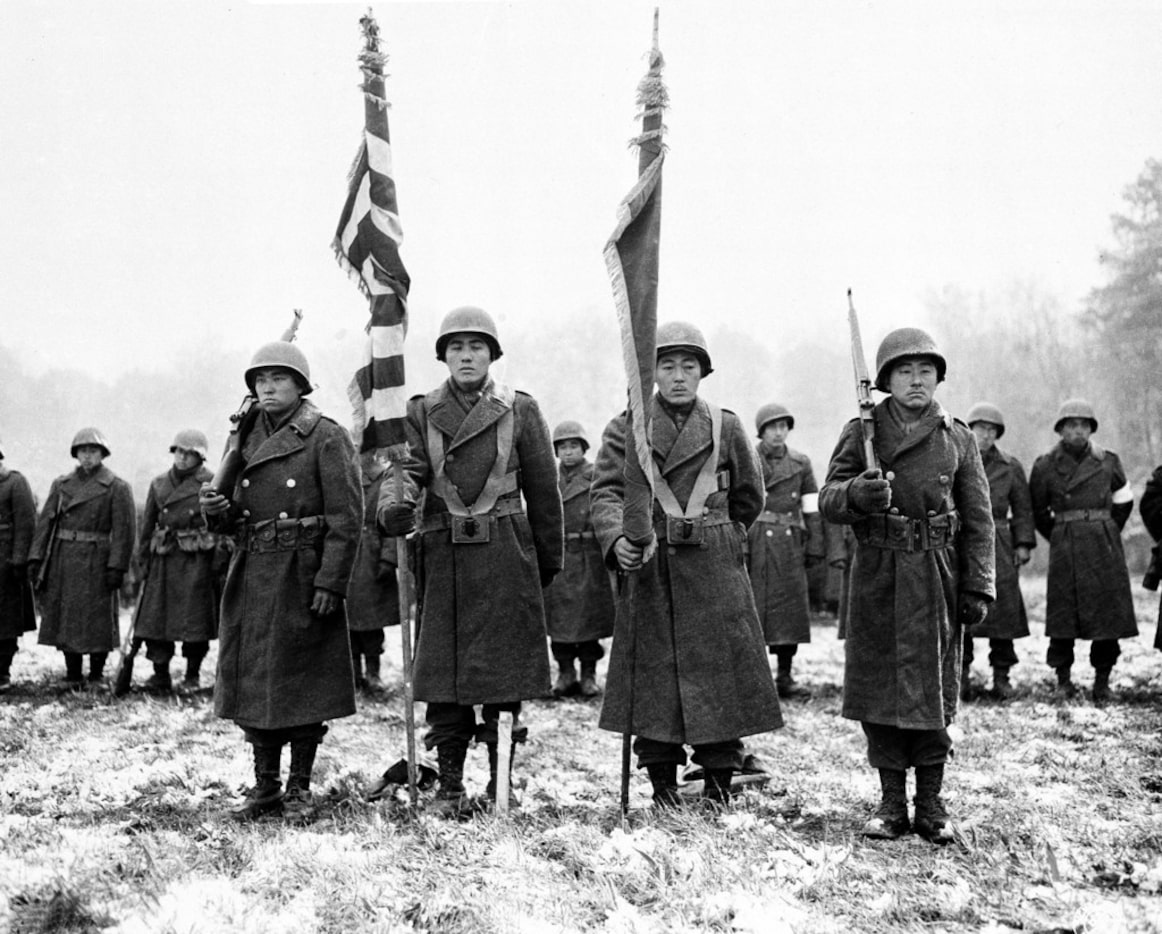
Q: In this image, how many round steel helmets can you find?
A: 10